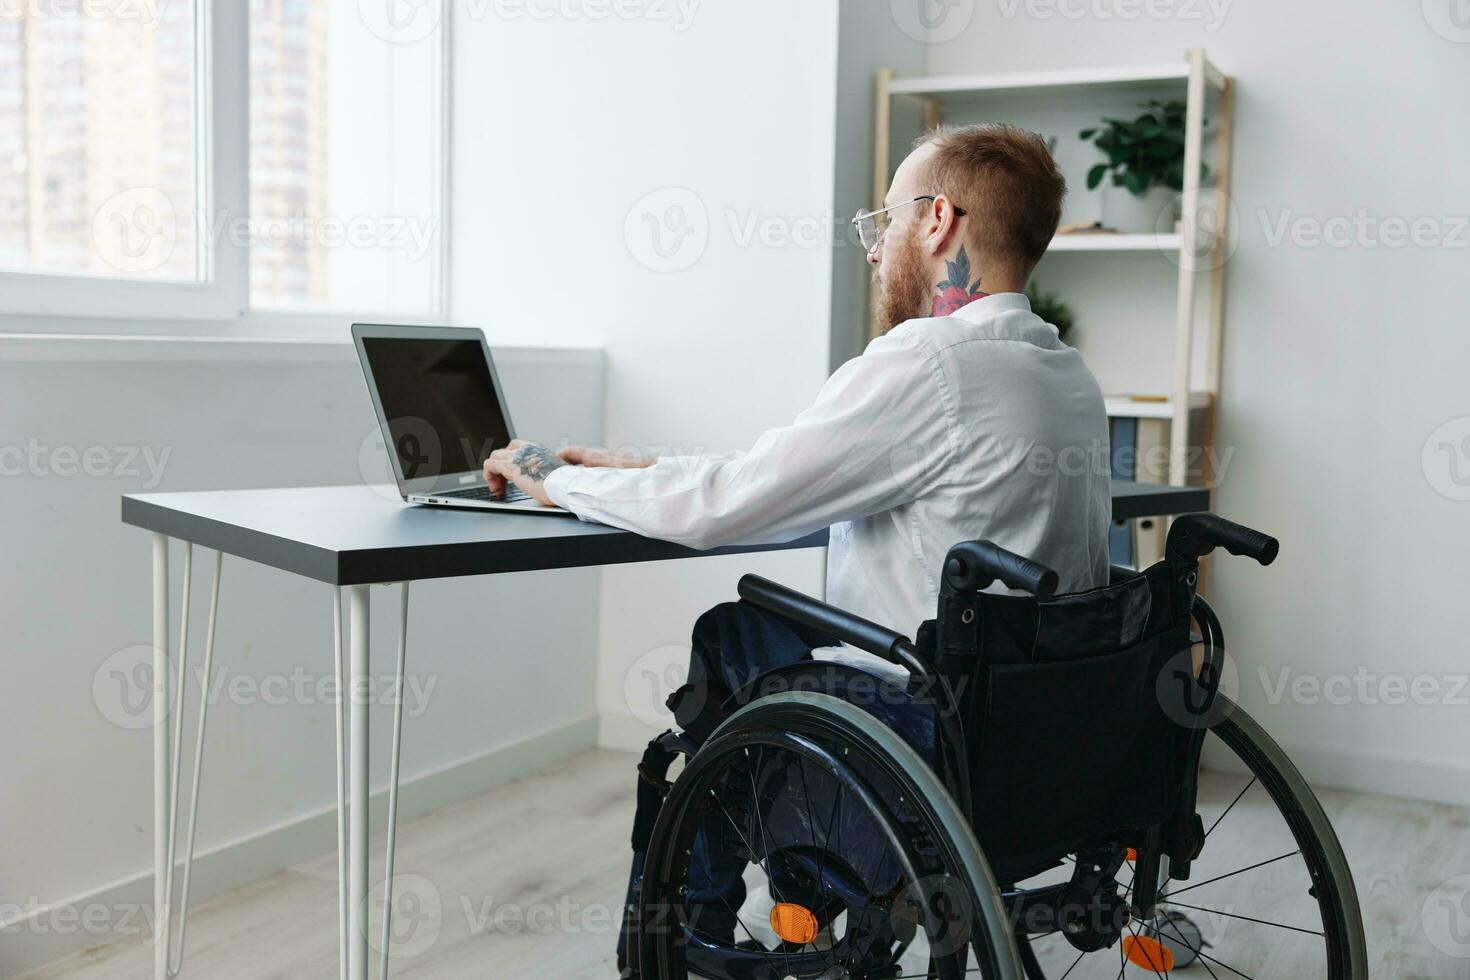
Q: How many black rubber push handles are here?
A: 2